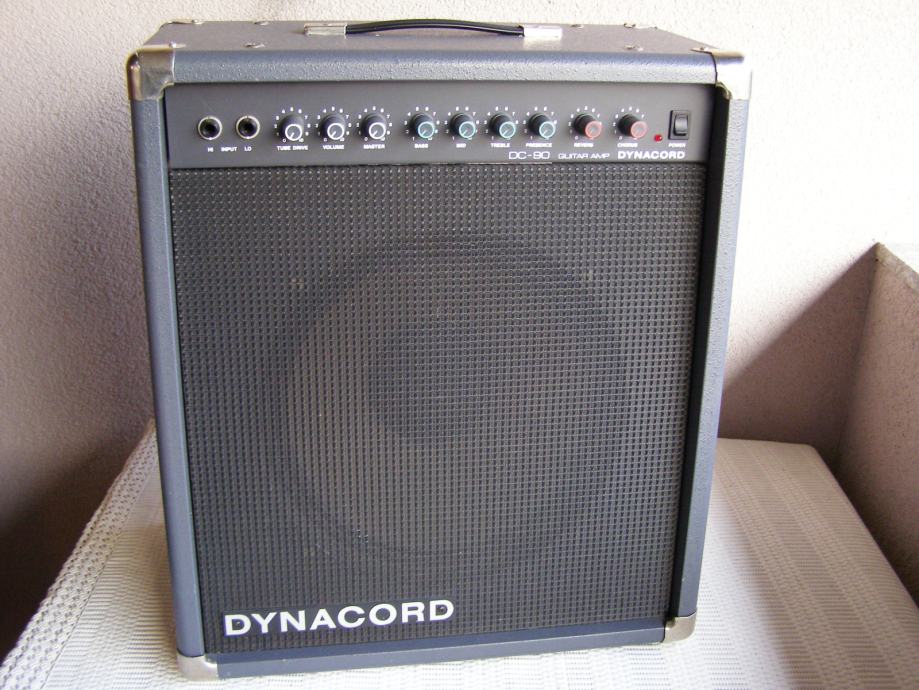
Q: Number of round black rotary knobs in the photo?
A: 9